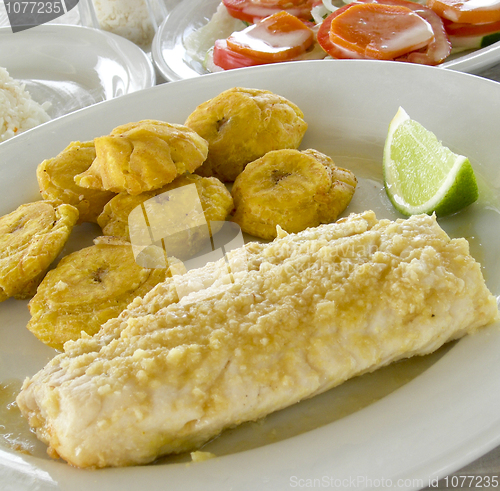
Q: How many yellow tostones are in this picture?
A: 7